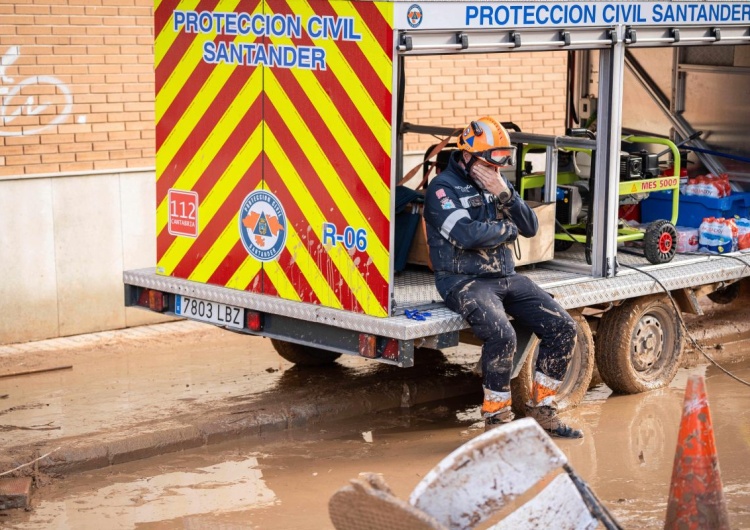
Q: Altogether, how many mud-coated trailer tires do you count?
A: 2